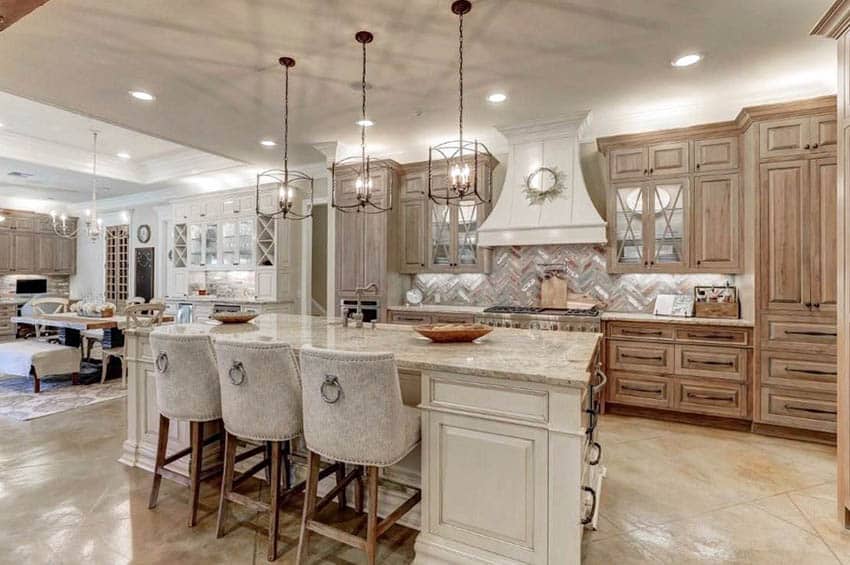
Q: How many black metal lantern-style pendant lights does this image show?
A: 3